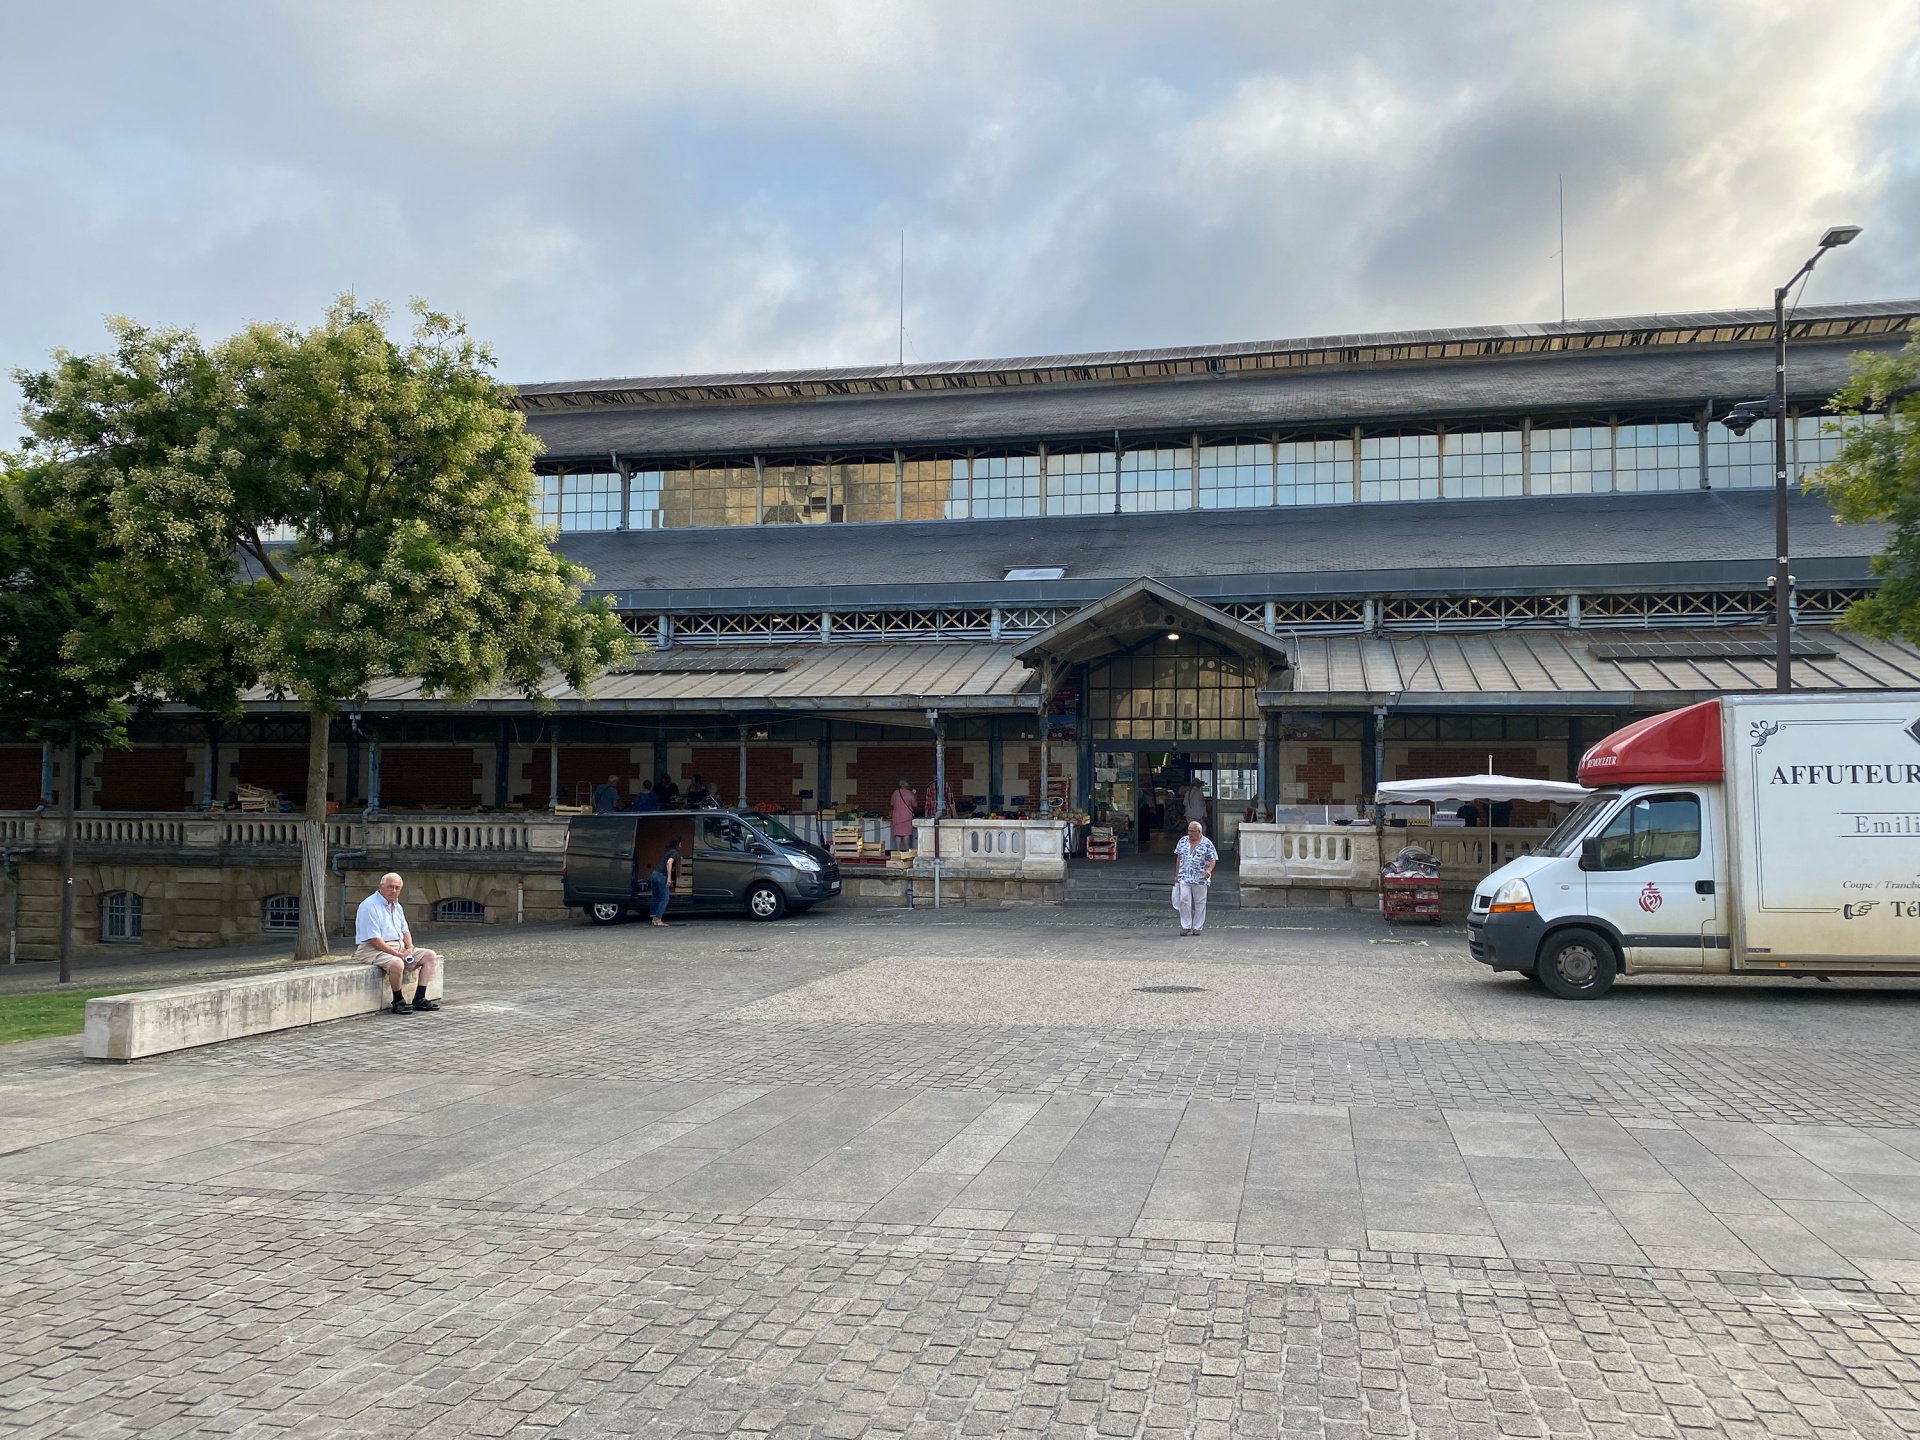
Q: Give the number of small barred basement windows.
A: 3